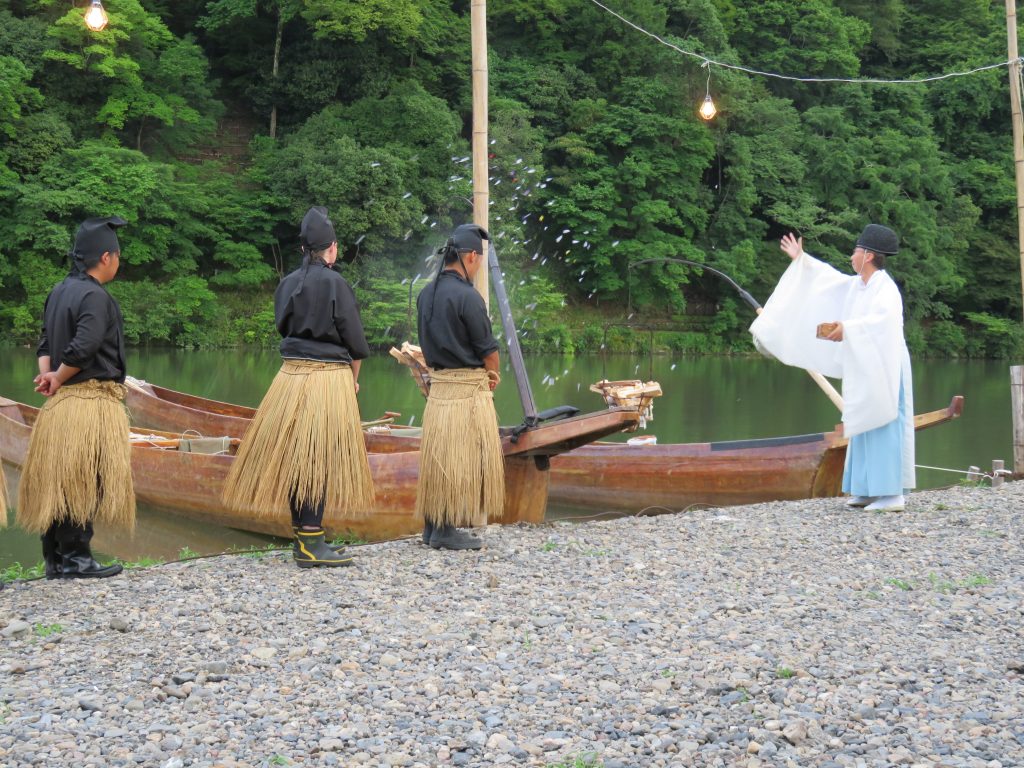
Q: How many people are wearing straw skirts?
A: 3